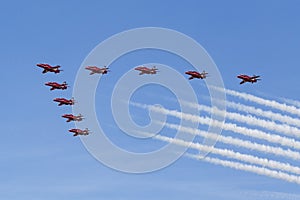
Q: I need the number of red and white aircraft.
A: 9